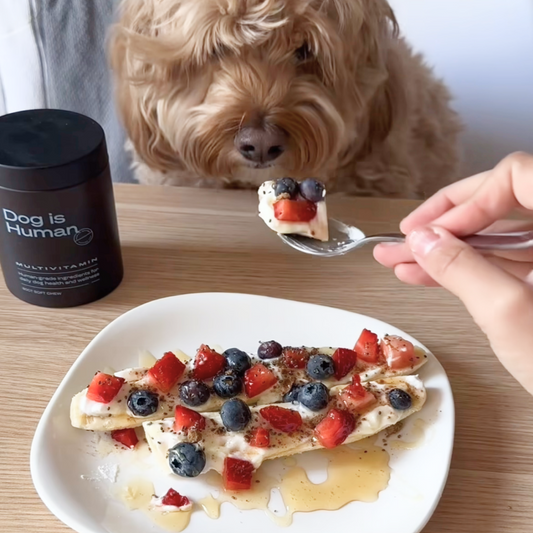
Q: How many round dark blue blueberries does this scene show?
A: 13